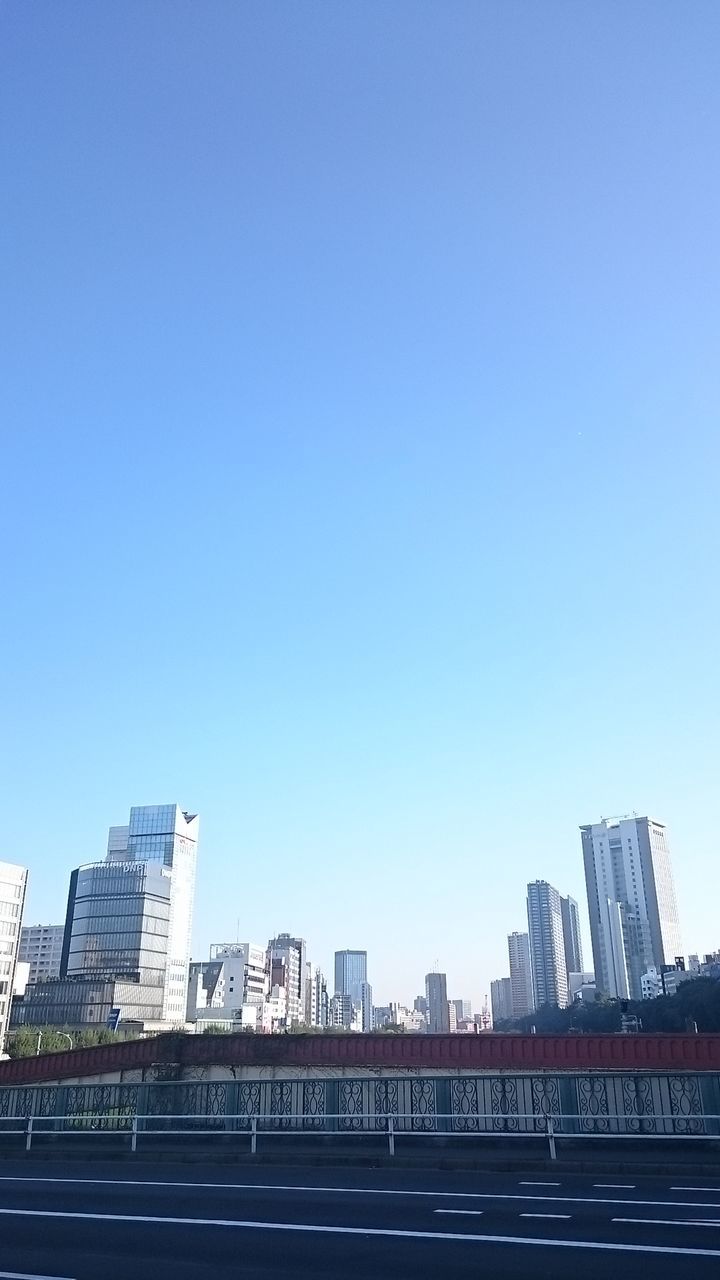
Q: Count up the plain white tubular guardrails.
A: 1